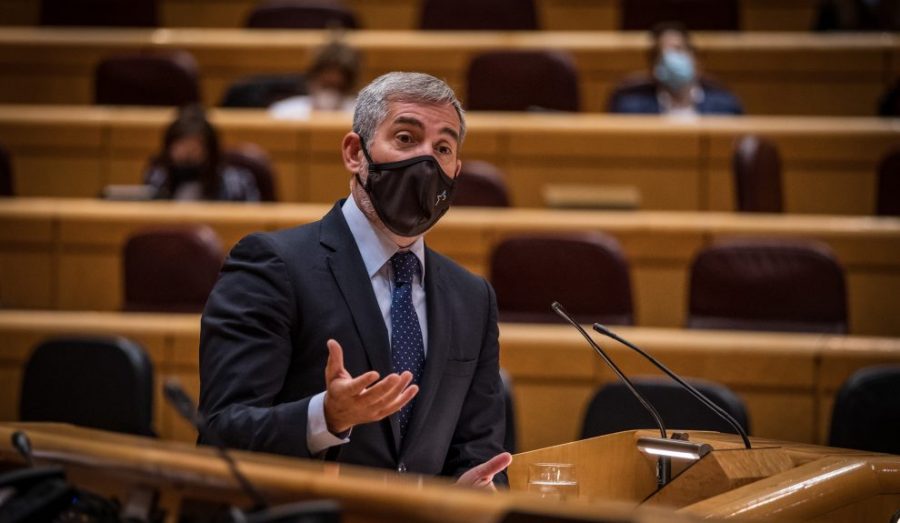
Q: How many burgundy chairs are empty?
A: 13